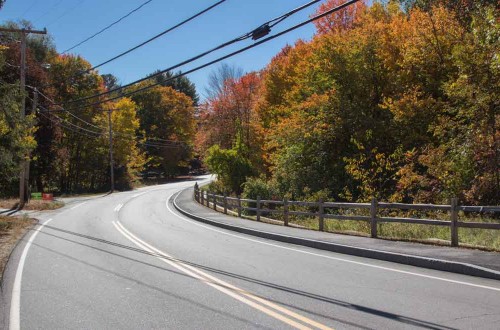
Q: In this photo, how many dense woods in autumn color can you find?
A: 2